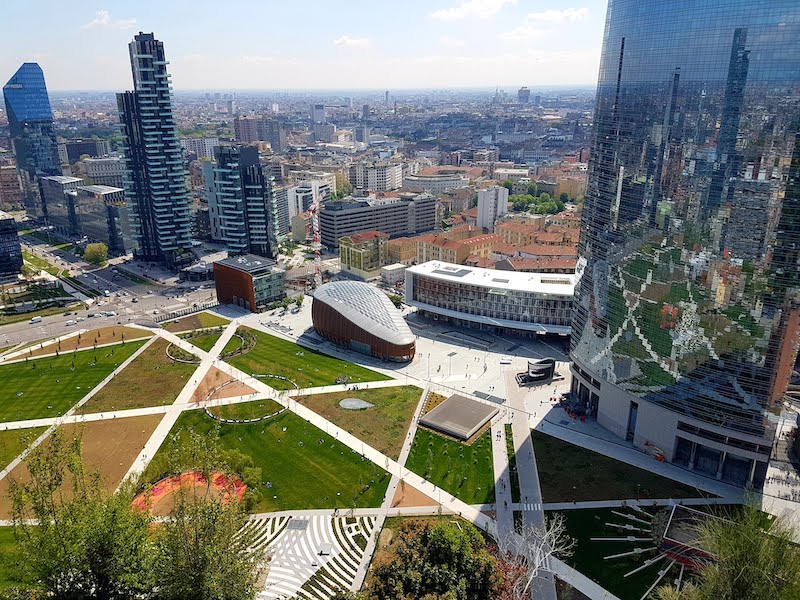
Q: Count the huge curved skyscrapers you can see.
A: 1